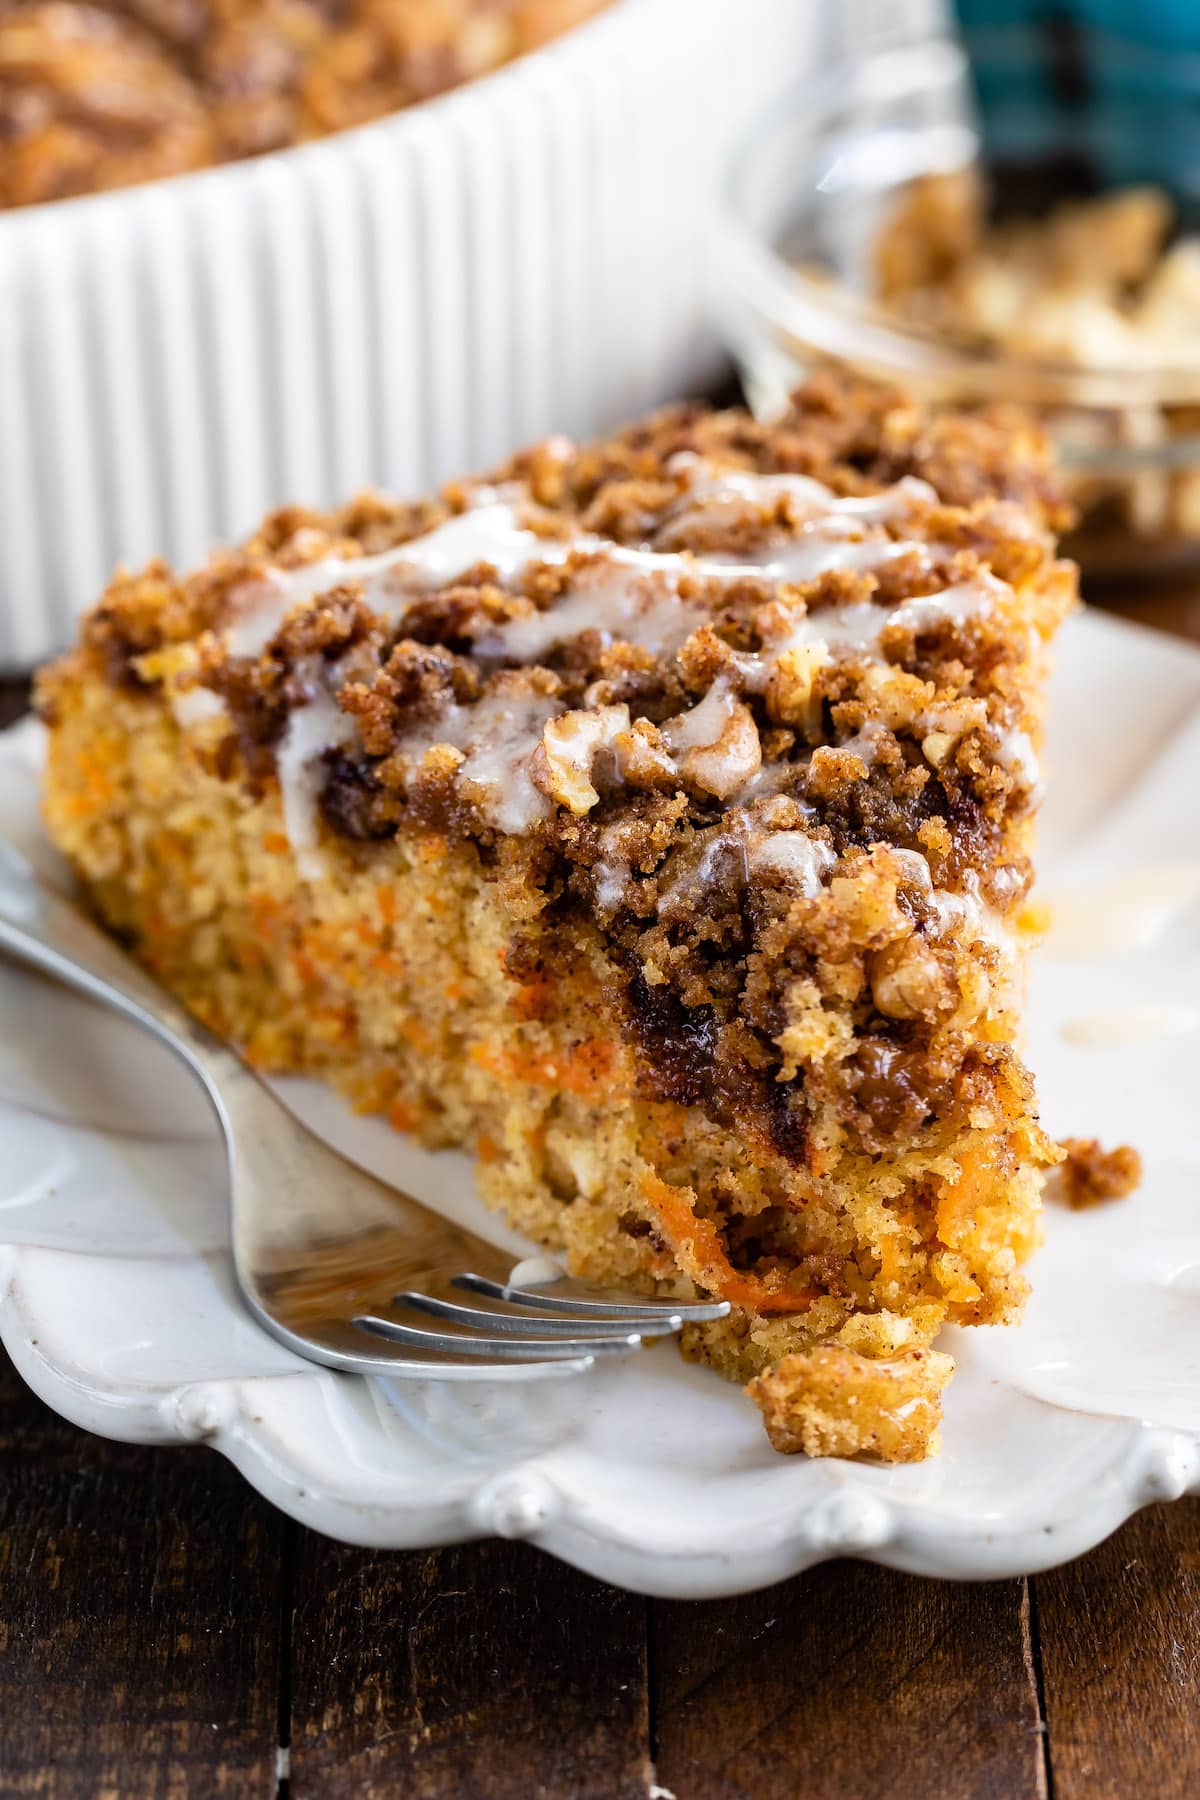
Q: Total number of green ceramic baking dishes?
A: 0